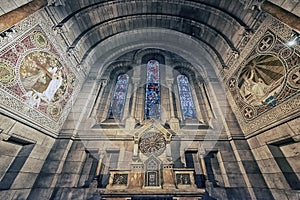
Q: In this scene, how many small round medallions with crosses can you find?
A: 4